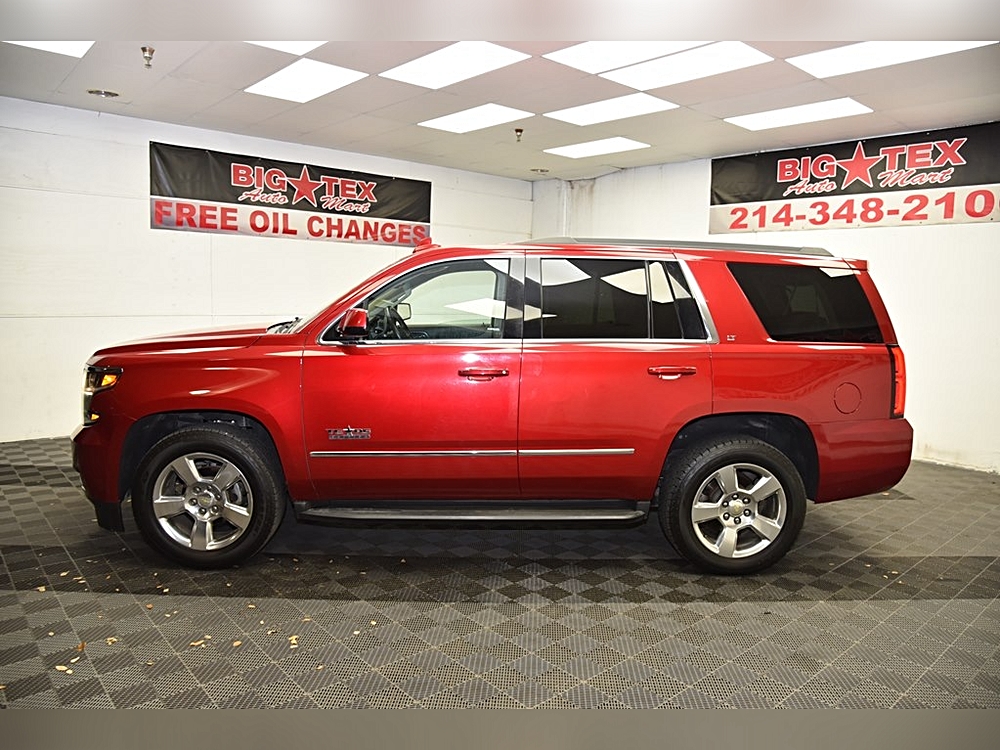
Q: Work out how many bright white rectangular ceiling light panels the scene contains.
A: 11